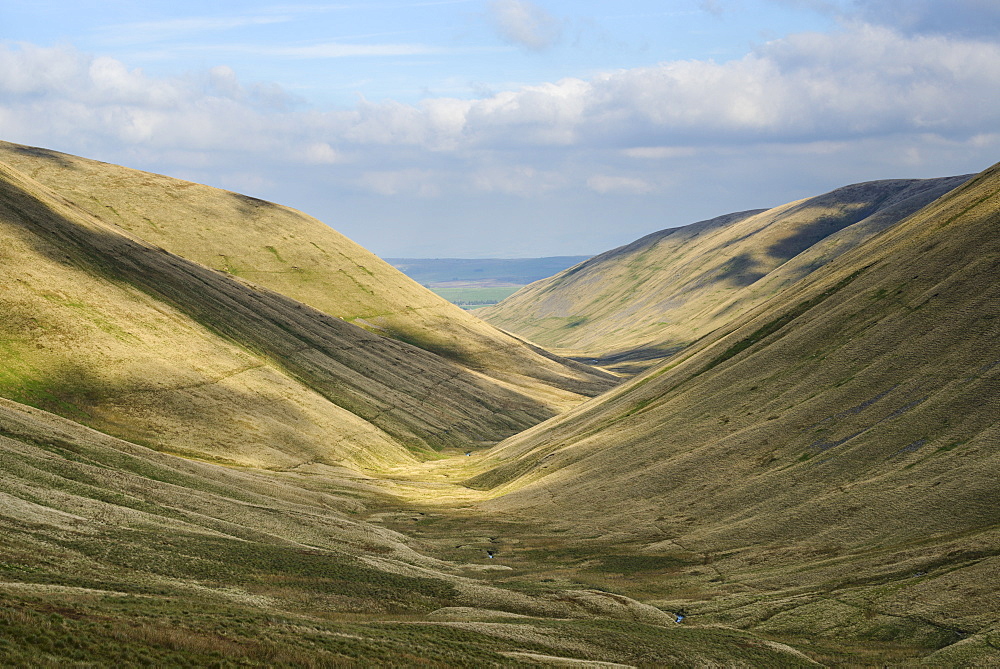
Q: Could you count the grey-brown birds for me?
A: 0